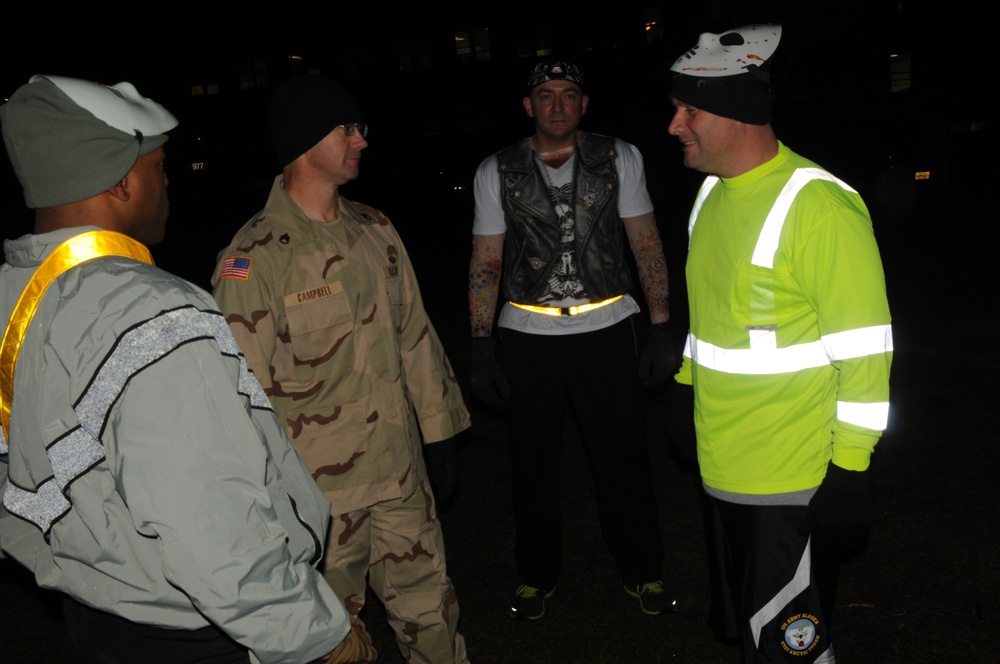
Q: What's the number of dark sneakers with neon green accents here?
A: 2